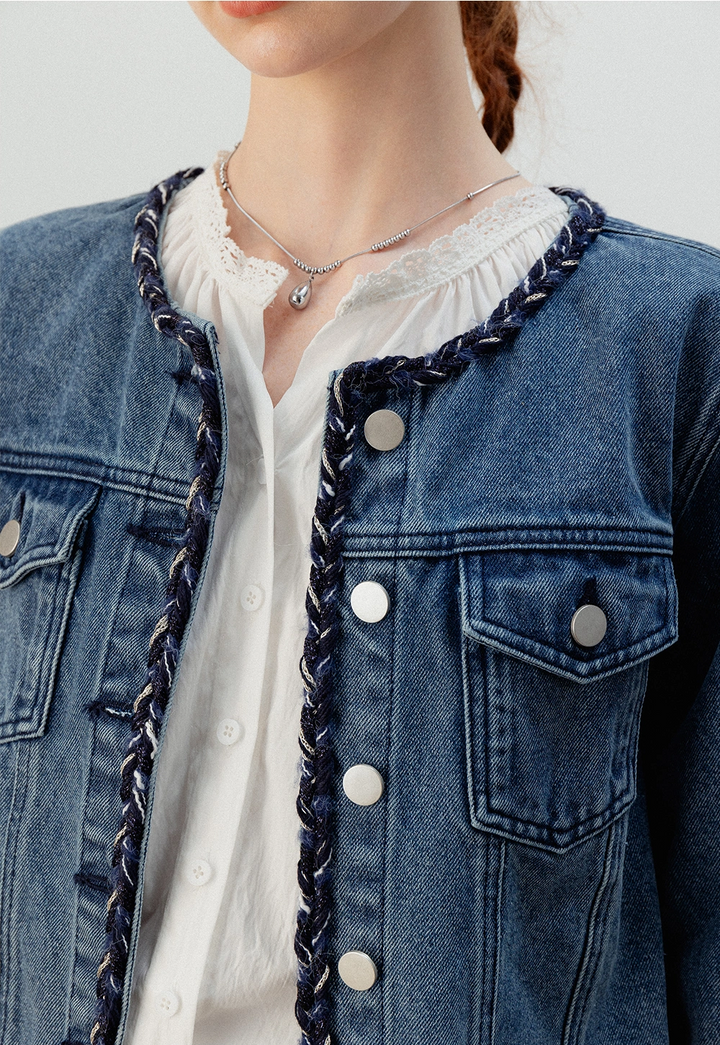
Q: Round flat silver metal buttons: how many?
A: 6